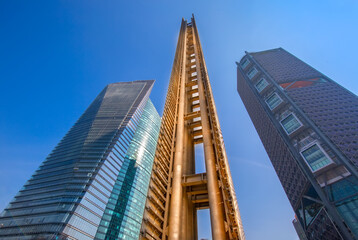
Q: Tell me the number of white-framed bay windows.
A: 6